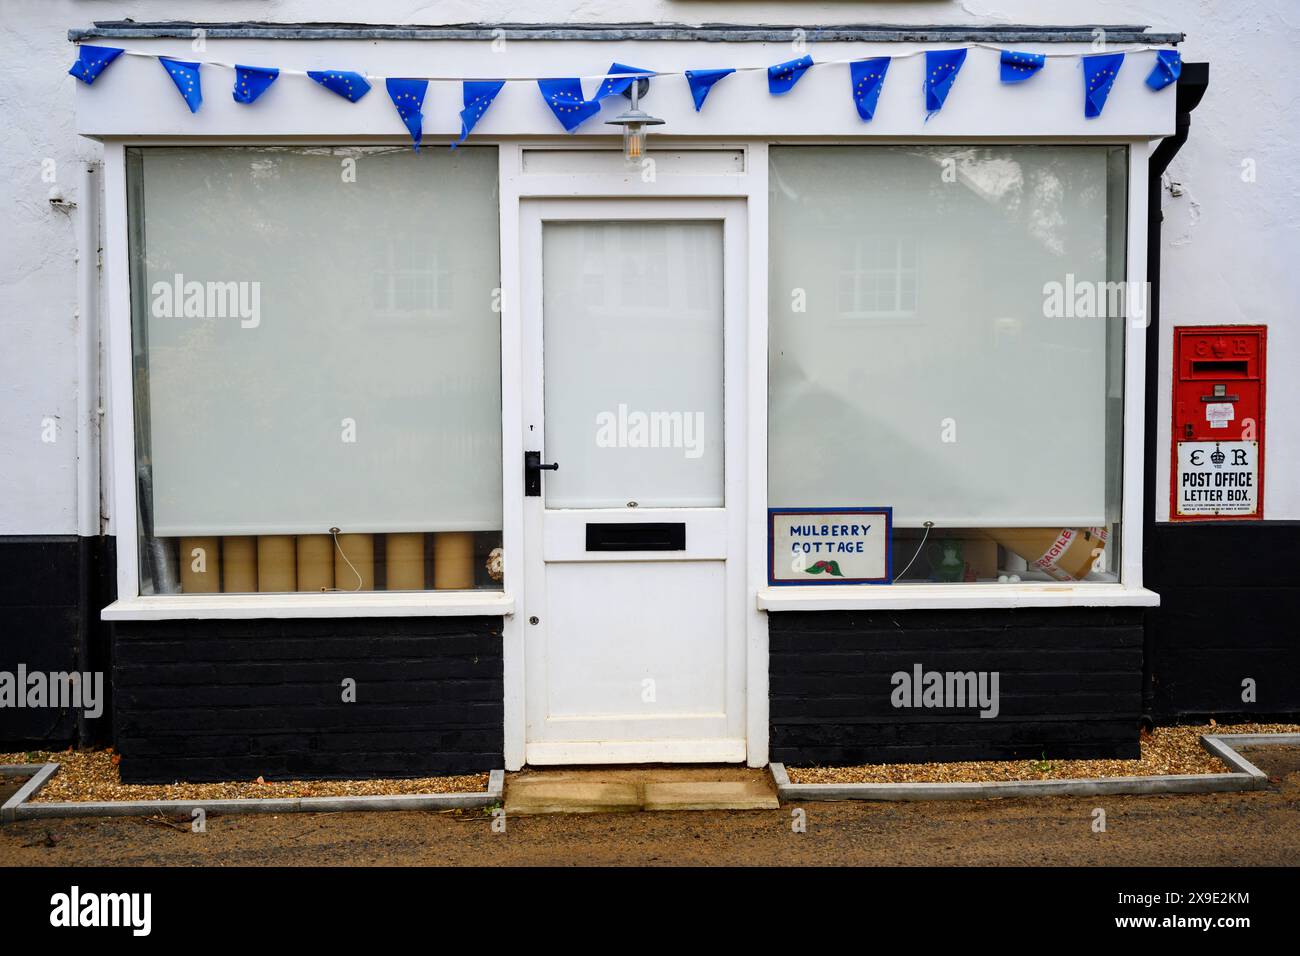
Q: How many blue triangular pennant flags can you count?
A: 15